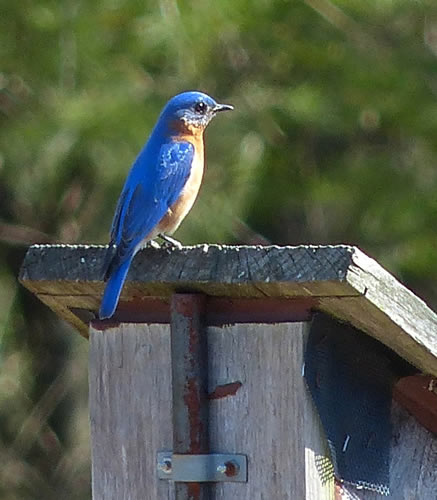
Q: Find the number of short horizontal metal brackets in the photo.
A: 1